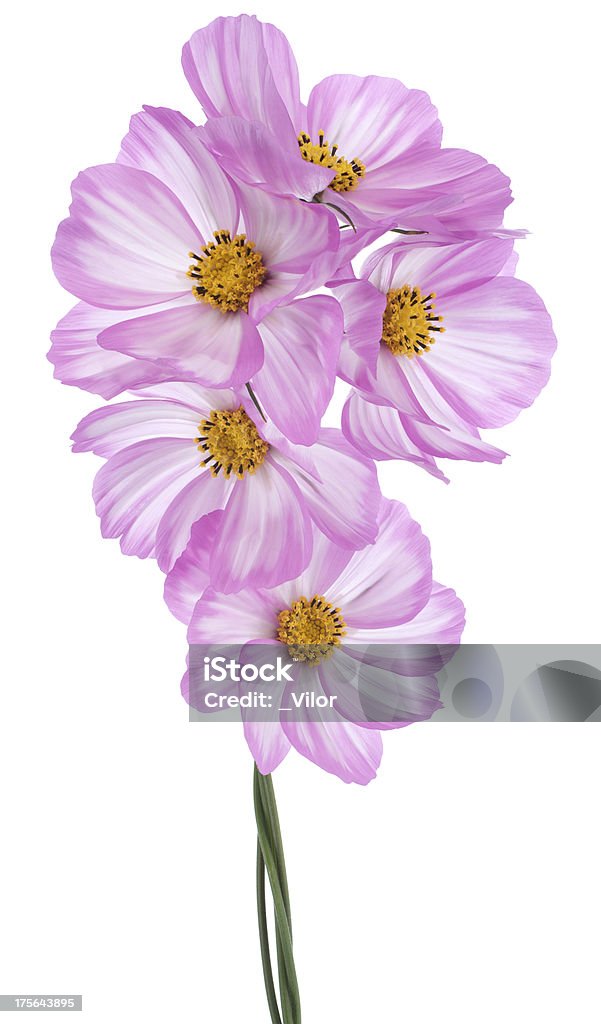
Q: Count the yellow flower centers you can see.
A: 5